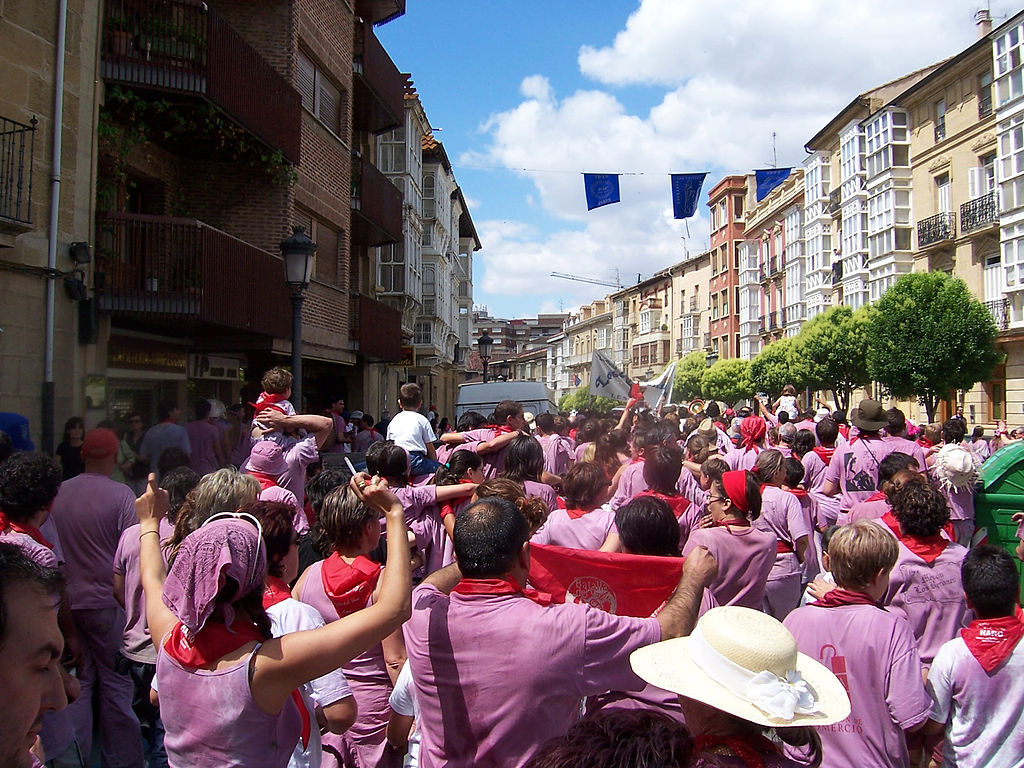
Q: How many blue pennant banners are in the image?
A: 3